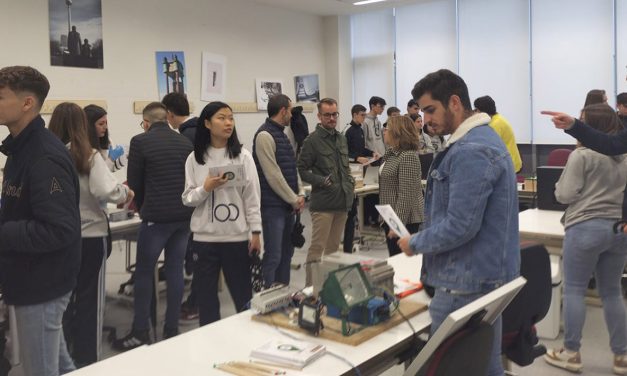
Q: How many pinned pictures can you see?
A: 5